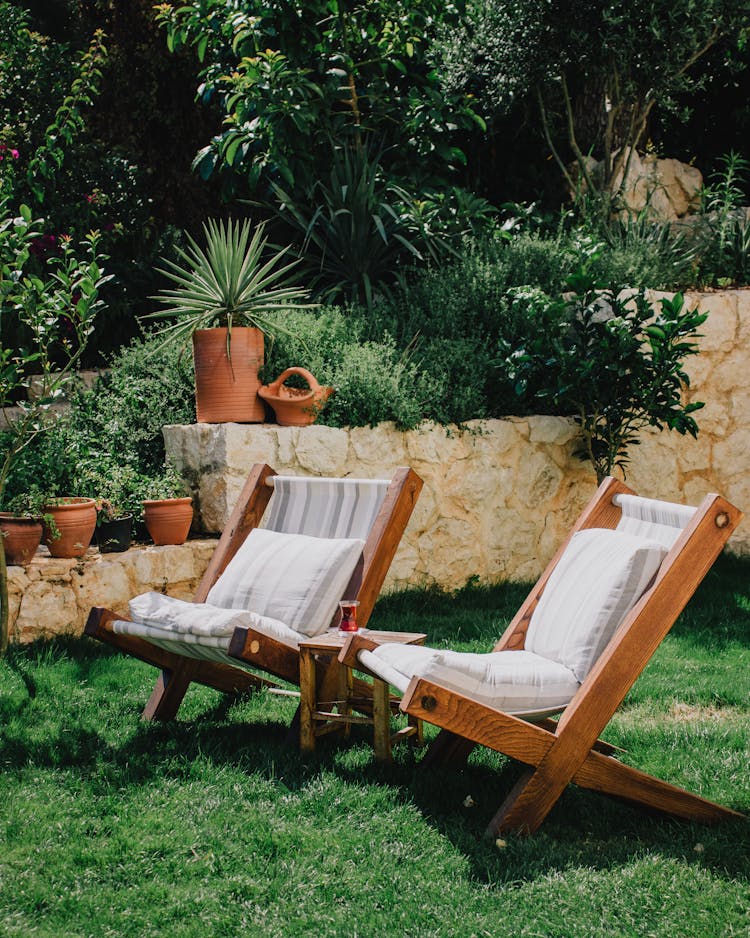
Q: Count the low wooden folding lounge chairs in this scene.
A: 2